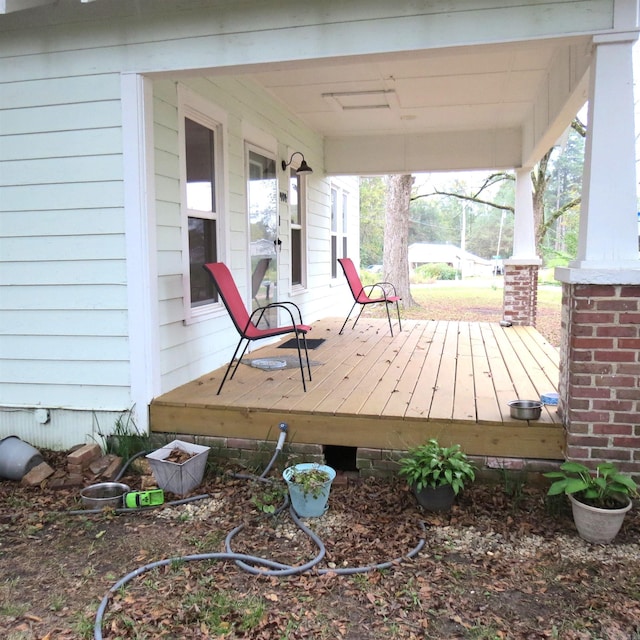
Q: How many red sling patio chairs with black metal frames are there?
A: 2